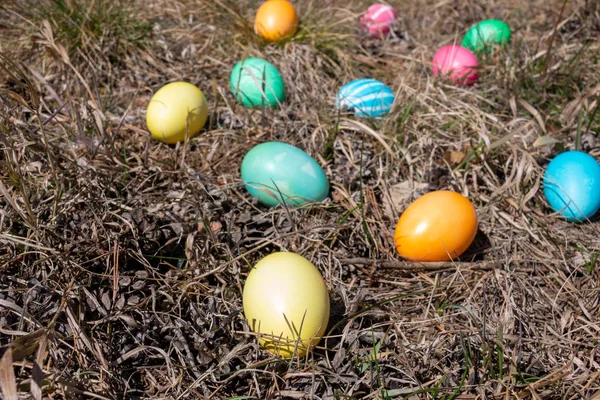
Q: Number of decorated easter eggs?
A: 11